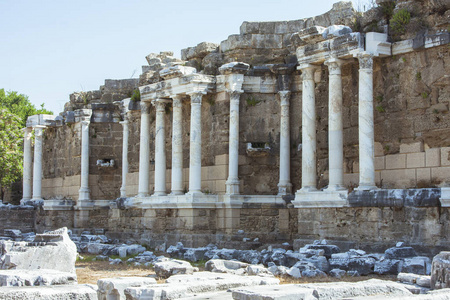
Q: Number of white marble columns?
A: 13